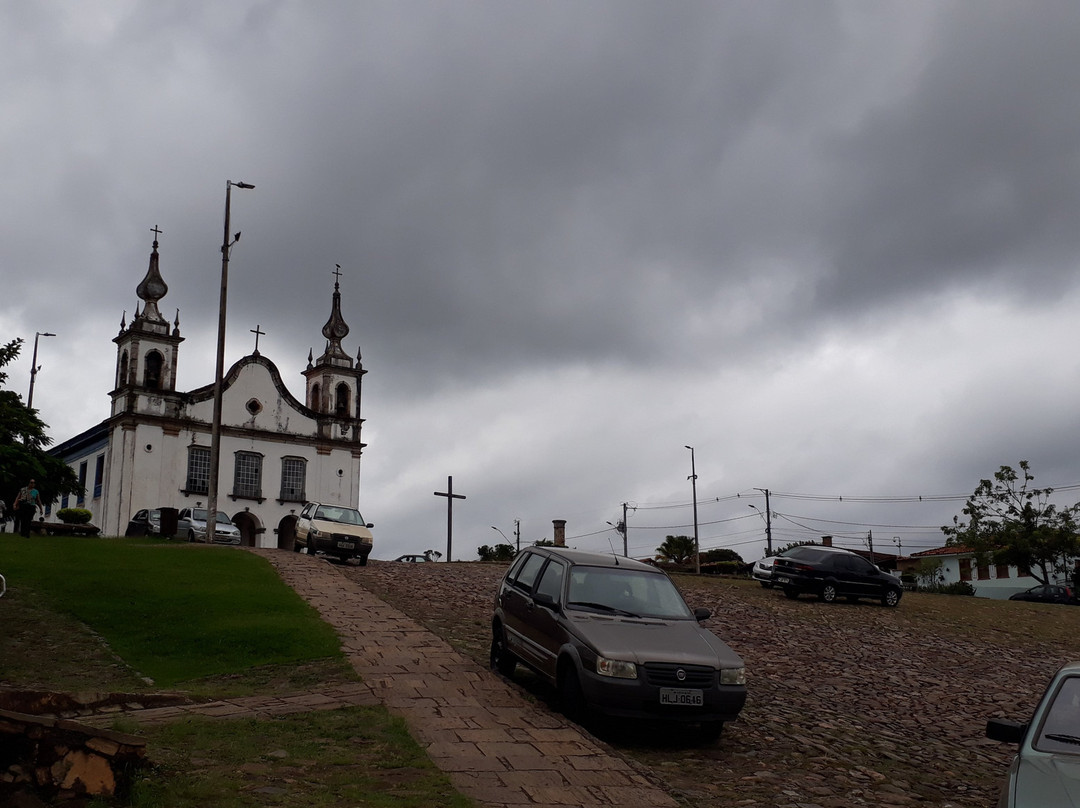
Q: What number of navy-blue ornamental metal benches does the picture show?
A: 0